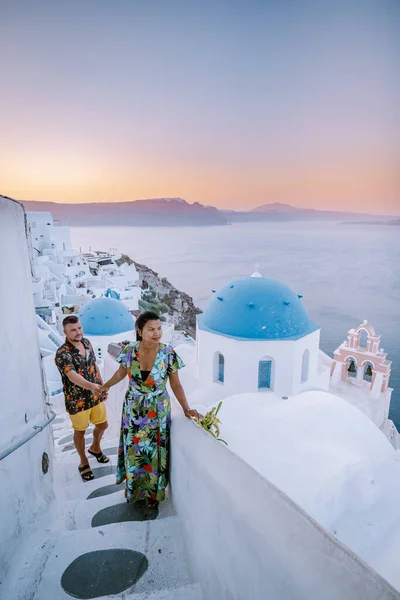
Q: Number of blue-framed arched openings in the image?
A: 2